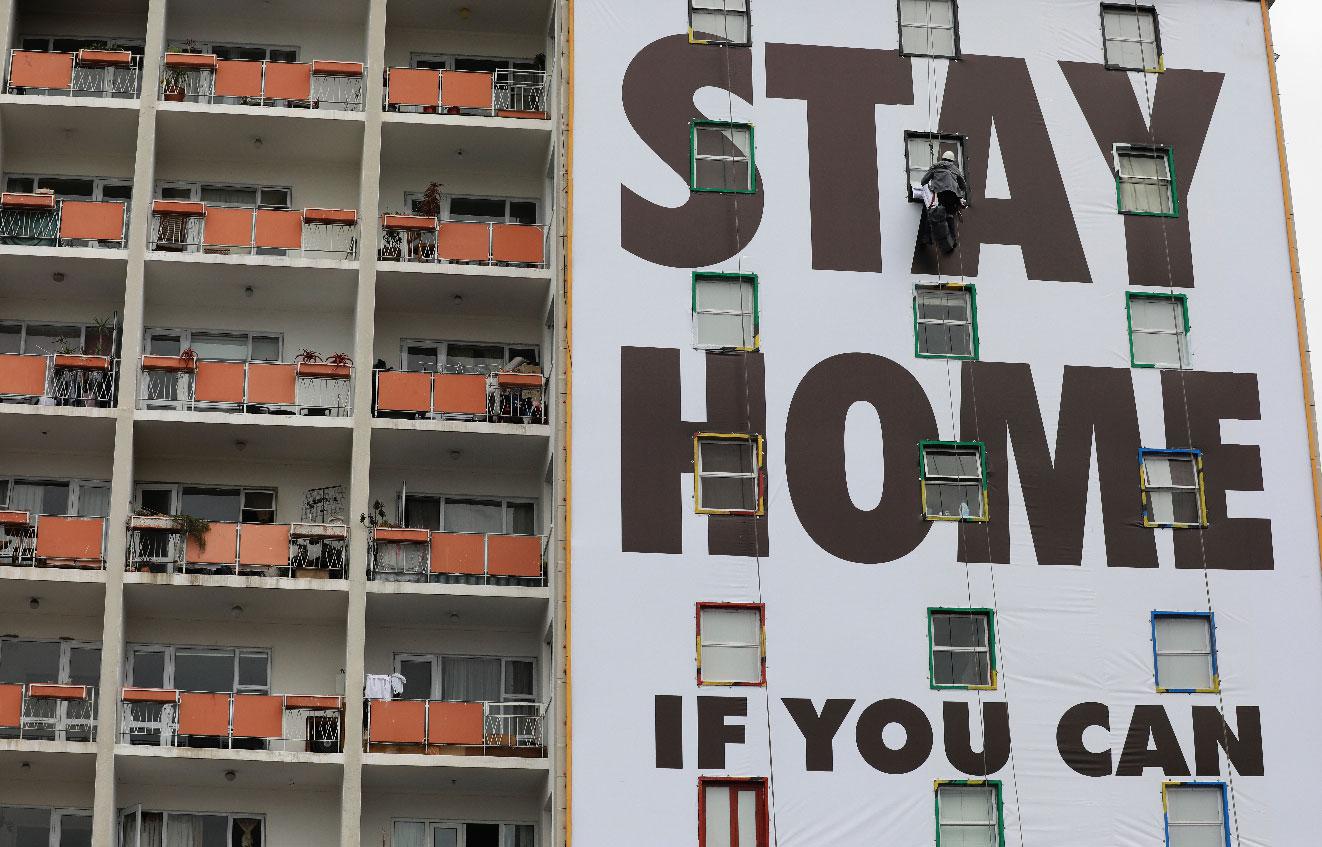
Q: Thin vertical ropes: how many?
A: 4